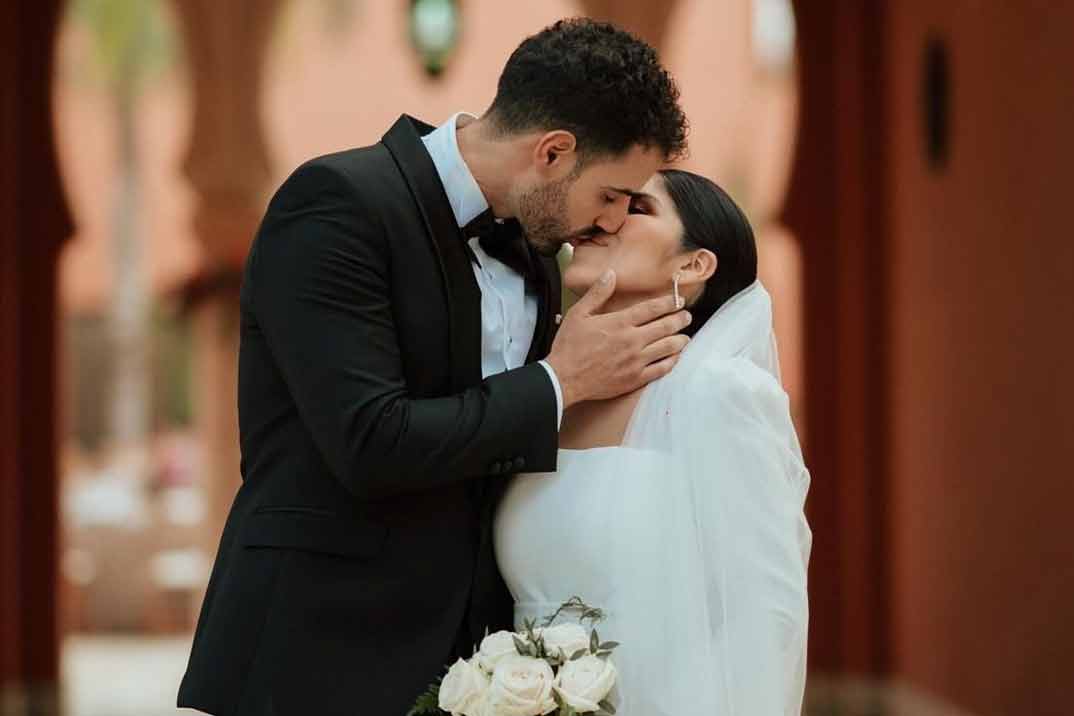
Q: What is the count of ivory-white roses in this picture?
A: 5